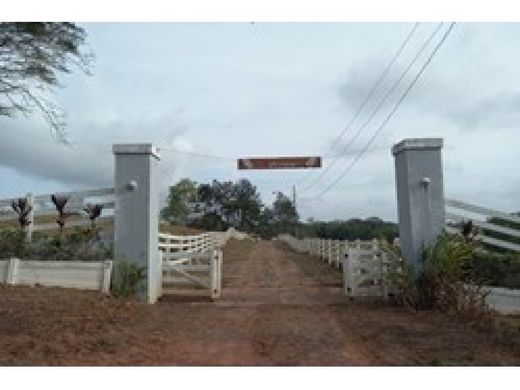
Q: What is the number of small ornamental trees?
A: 3